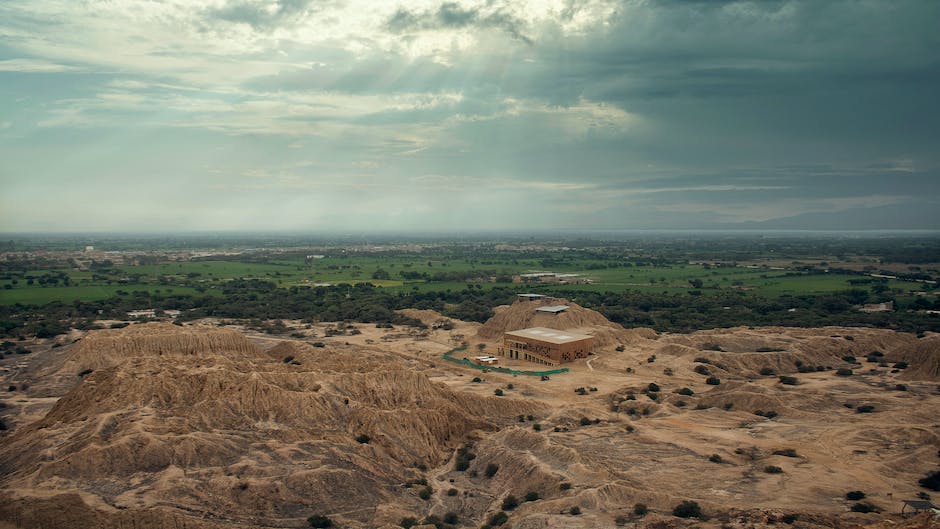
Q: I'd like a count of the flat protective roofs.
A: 2